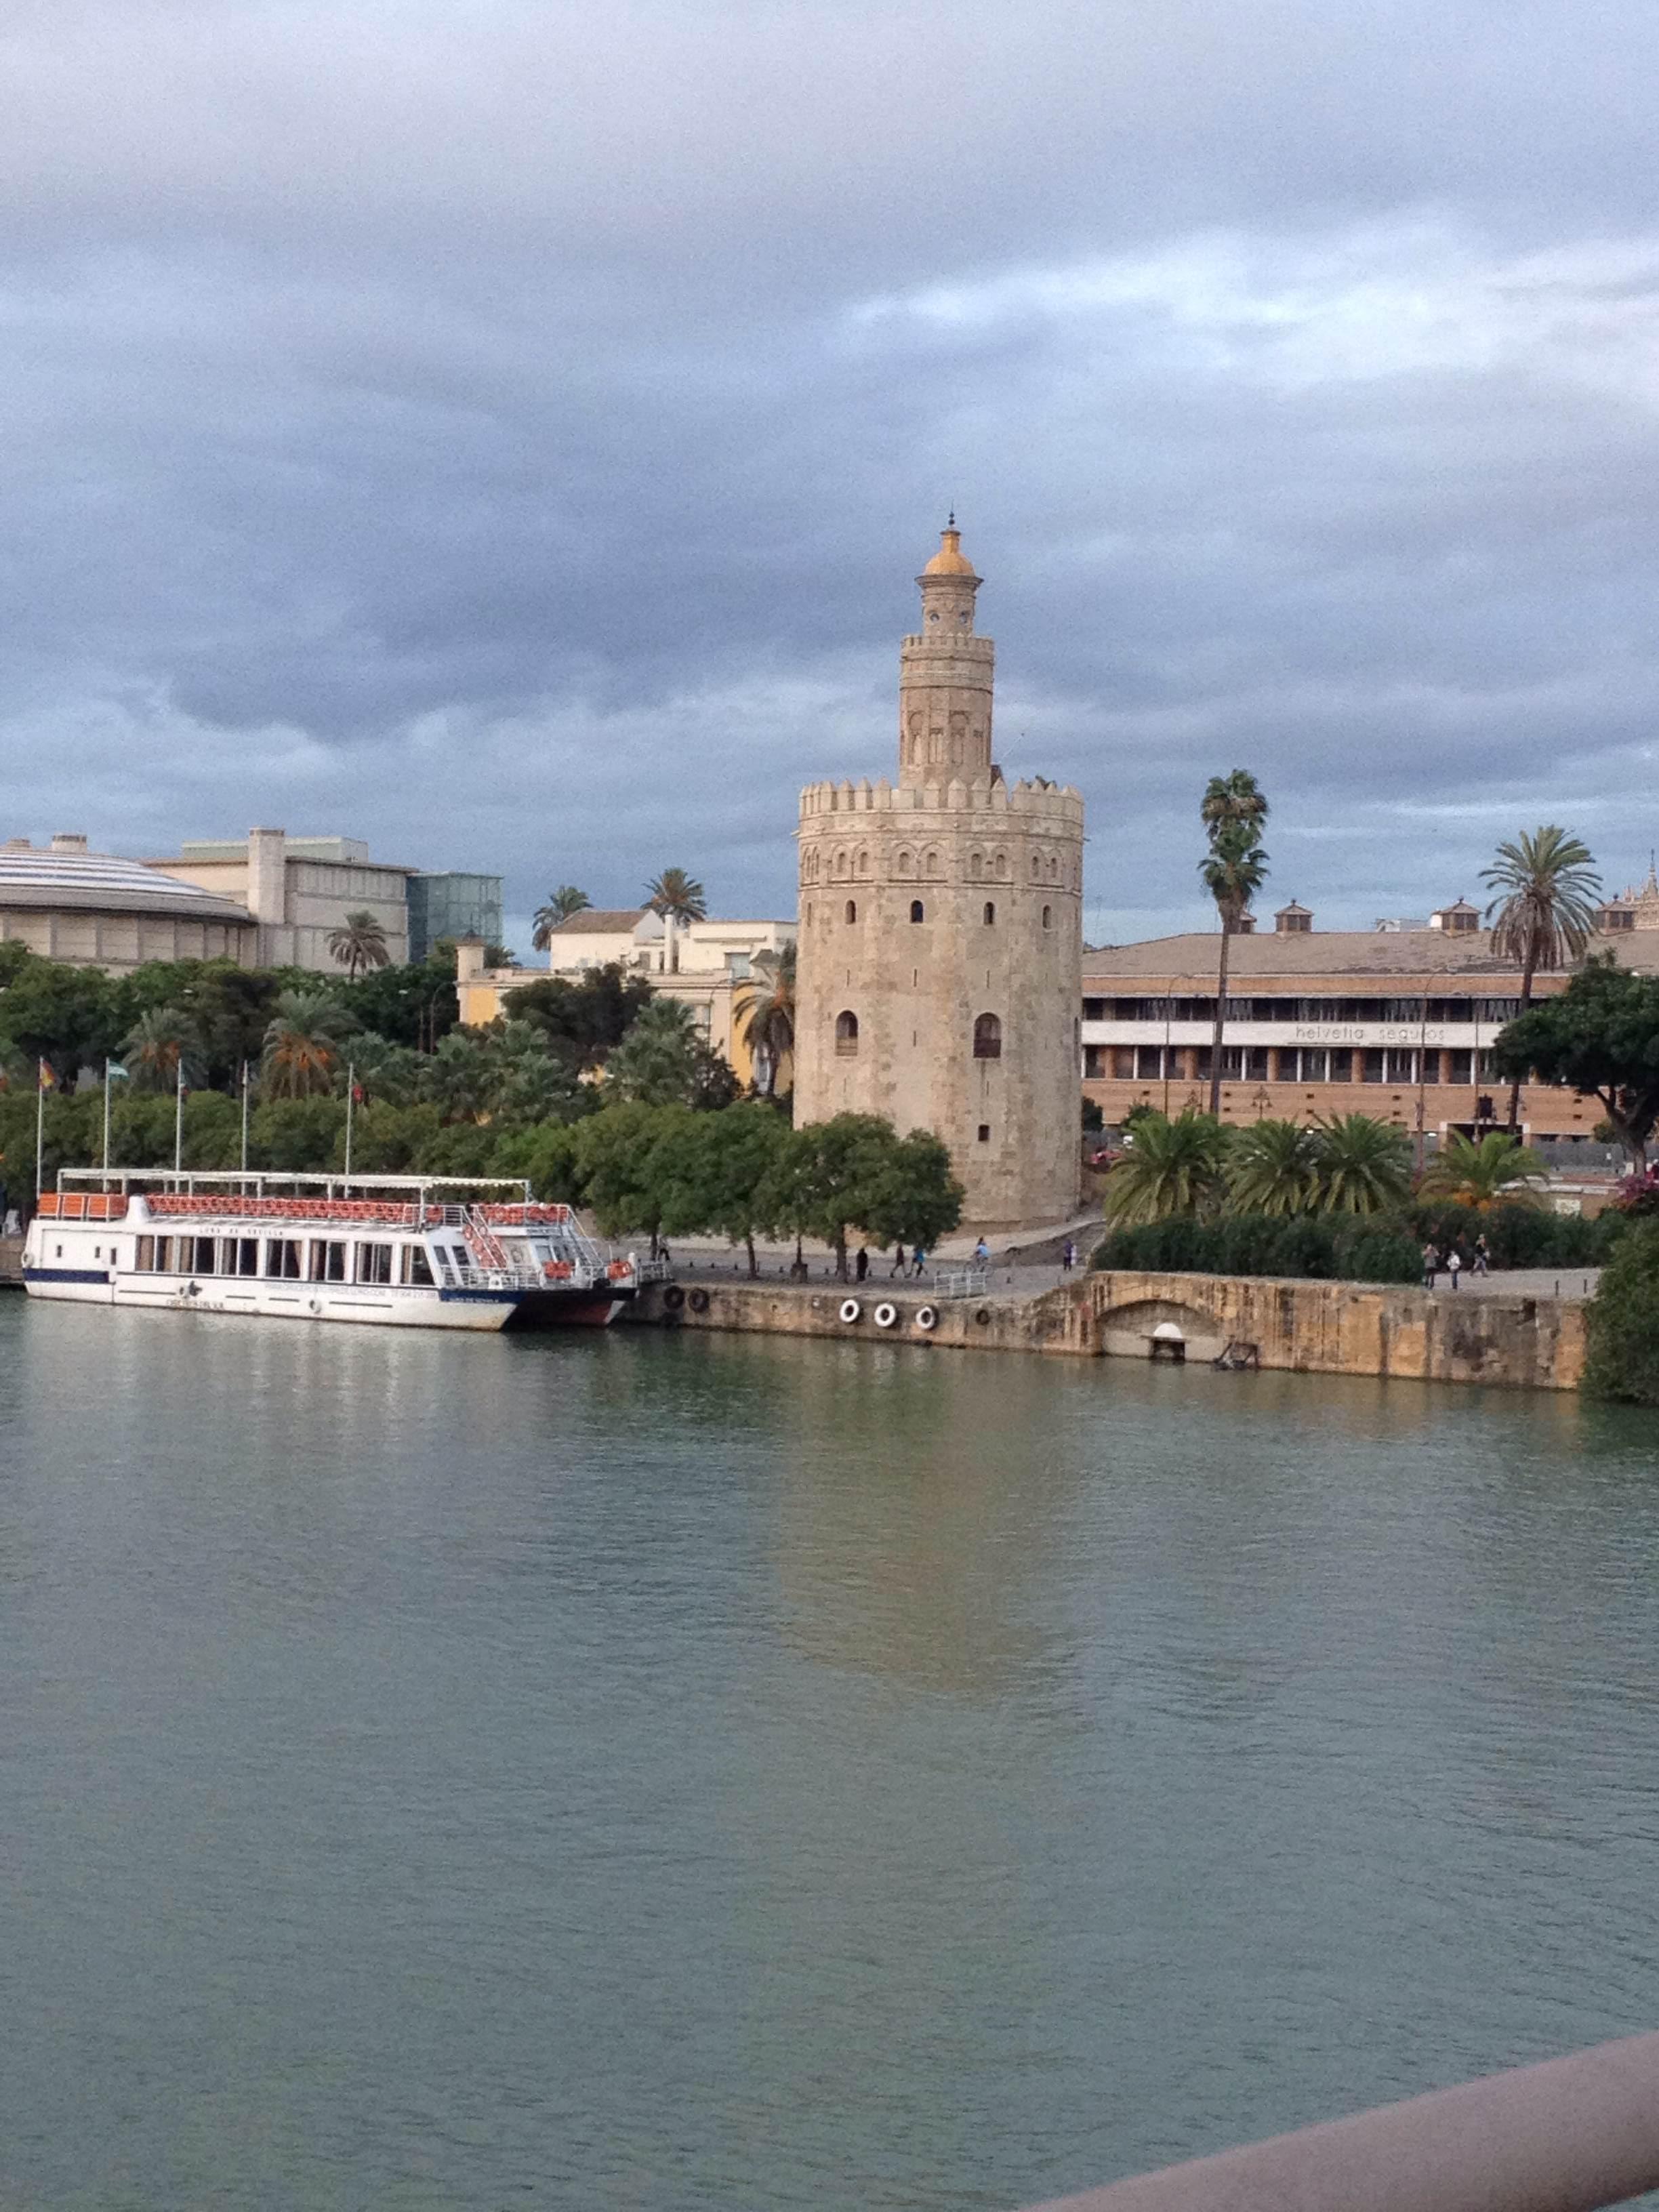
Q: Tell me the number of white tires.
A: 3